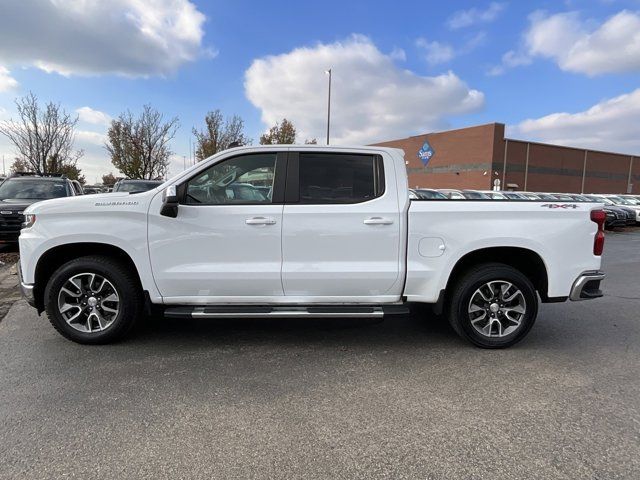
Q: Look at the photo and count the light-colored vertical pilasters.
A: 4